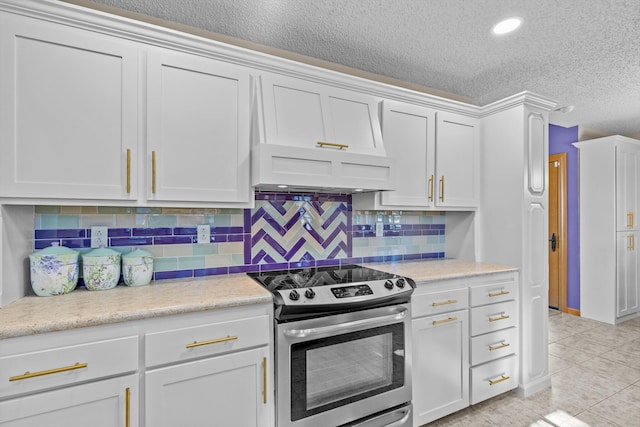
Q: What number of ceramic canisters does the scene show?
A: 3